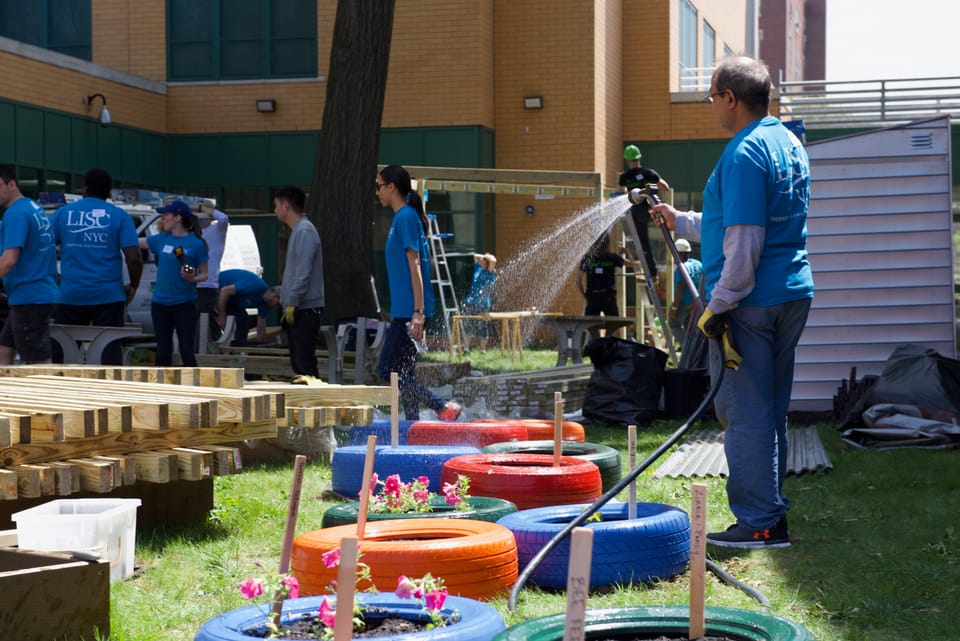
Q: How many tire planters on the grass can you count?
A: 11